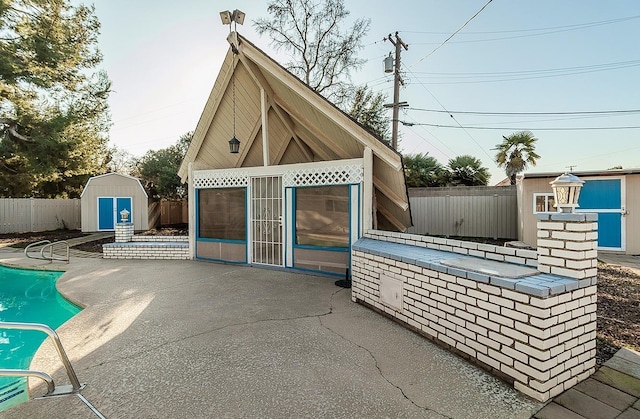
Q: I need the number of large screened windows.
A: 2